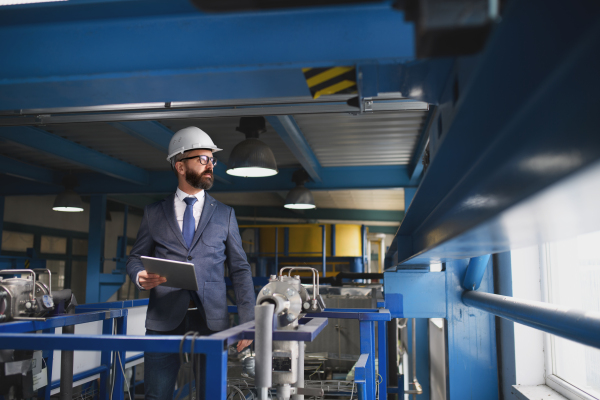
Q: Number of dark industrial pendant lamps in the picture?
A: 3